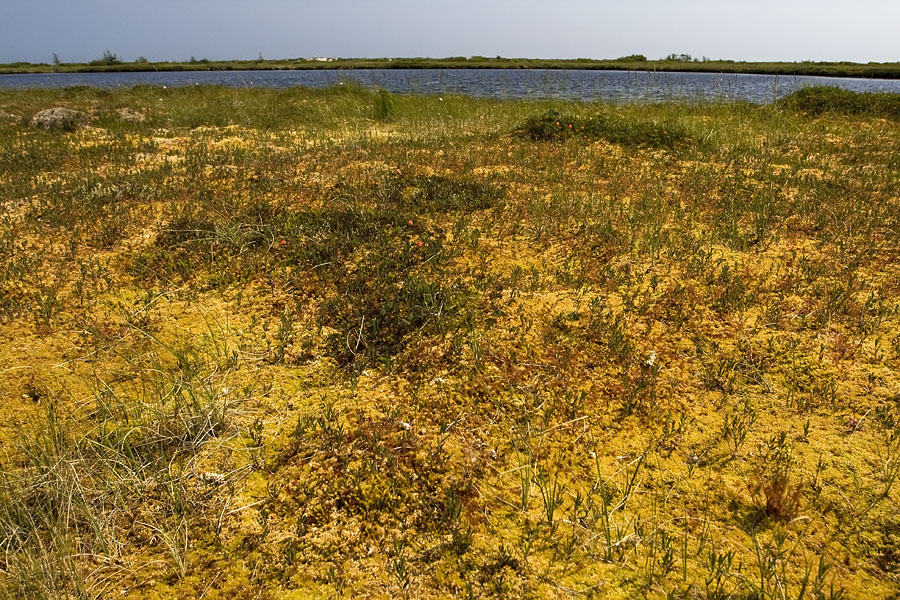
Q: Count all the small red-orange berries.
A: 11